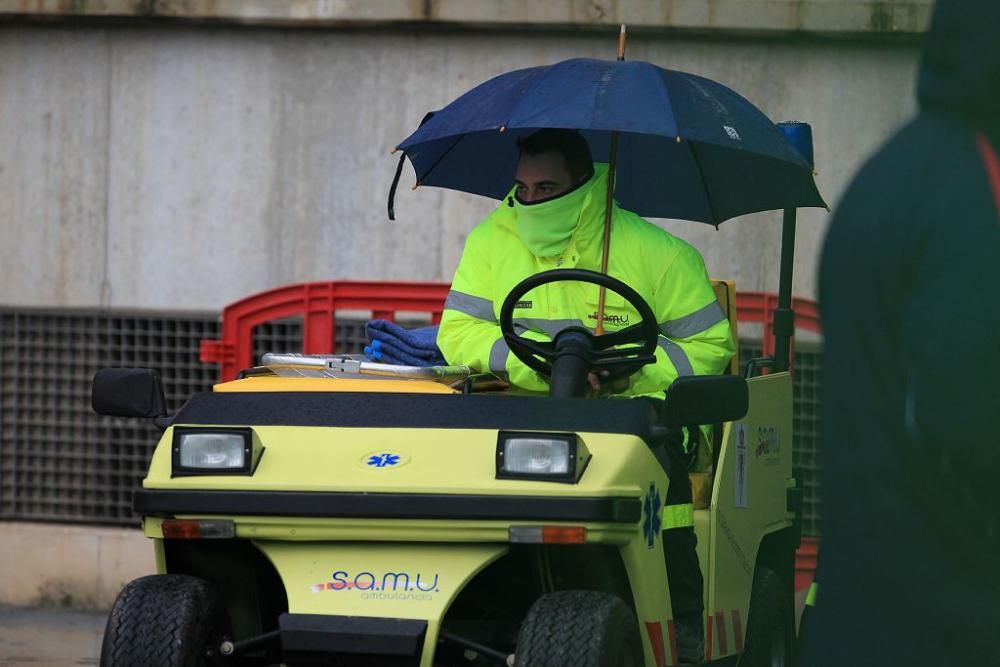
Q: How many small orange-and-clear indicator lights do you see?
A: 2